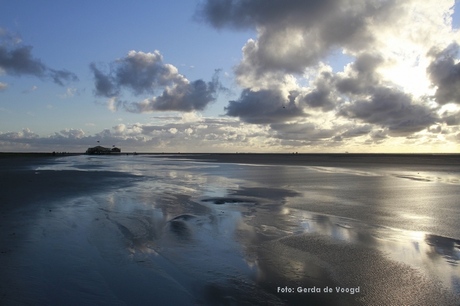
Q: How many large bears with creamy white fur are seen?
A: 0